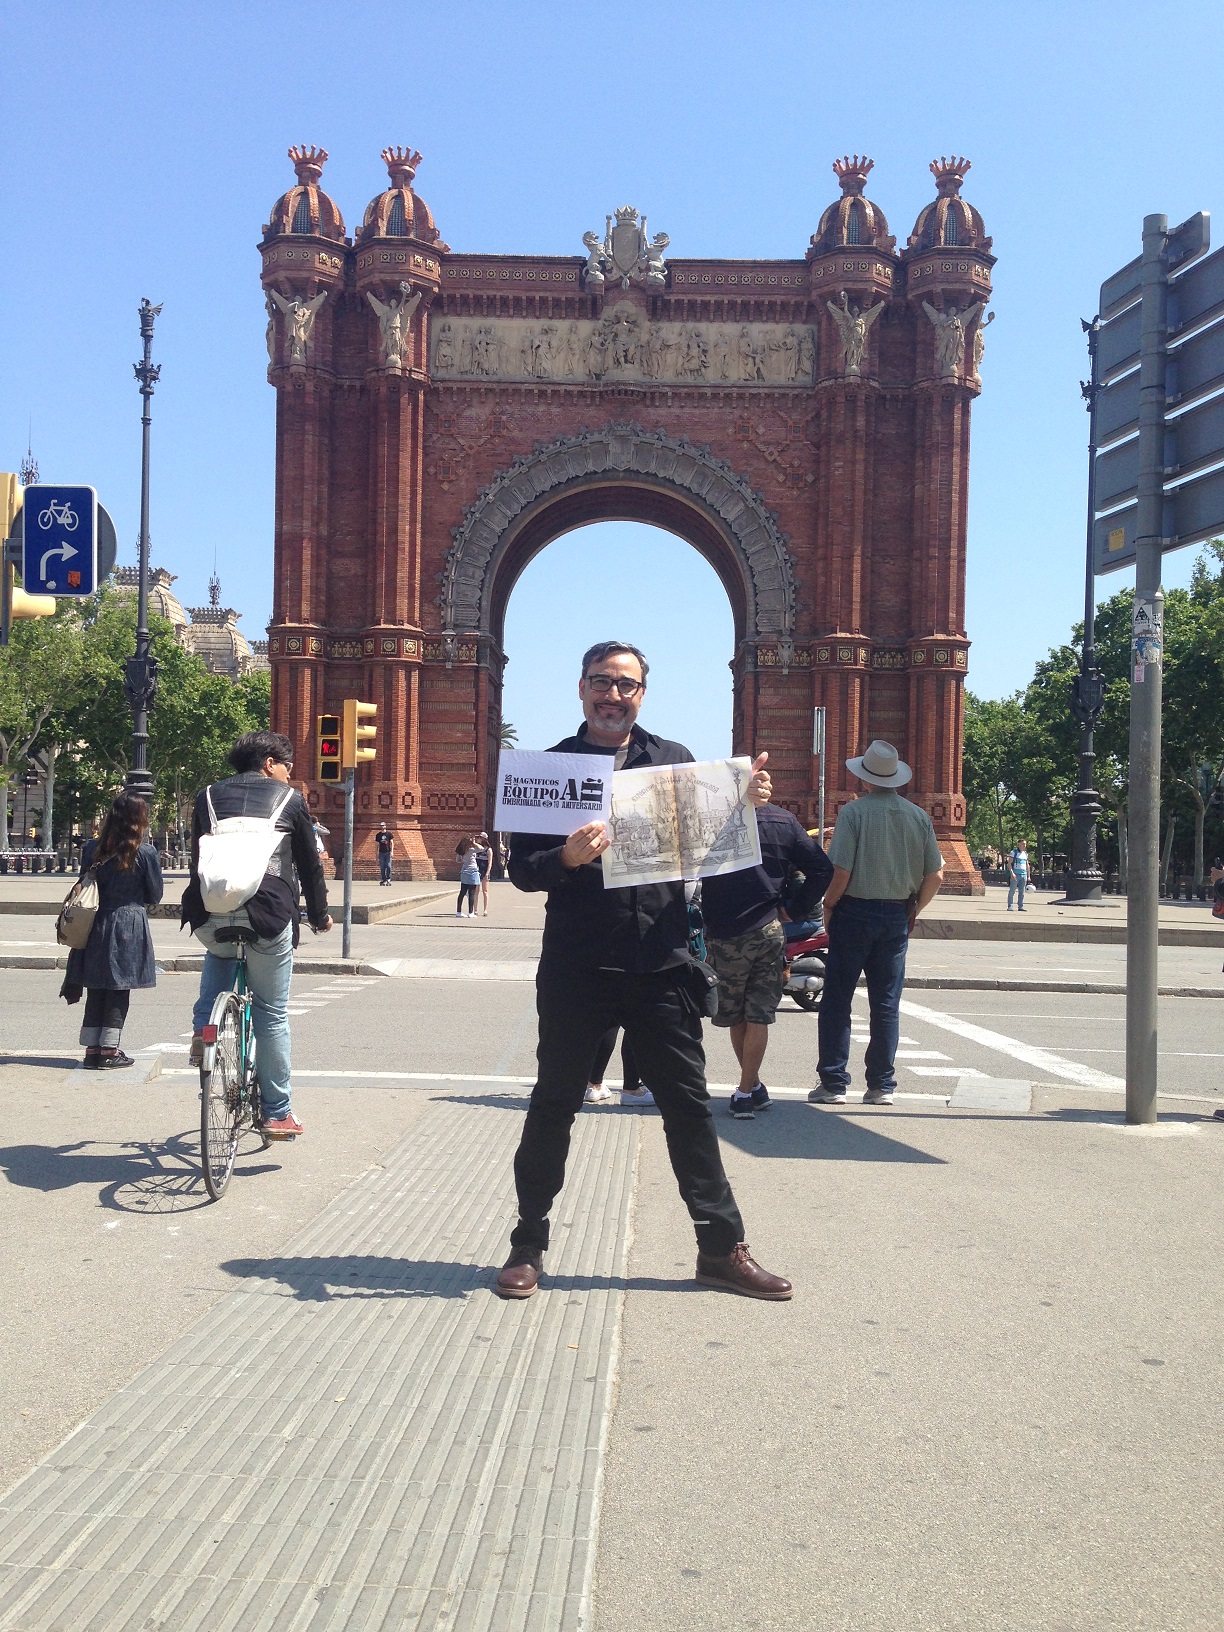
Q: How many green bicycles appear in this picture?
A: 1